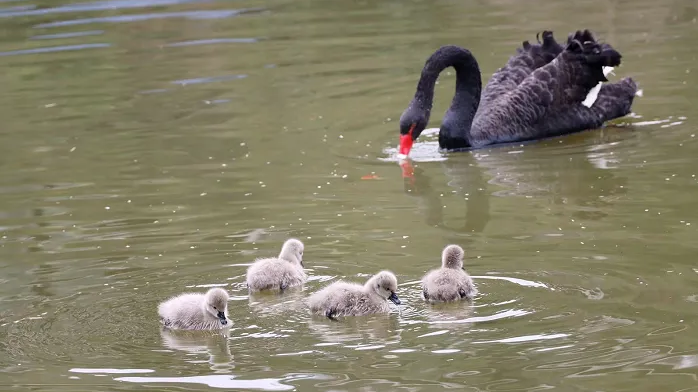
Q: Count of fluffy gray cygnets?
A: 4